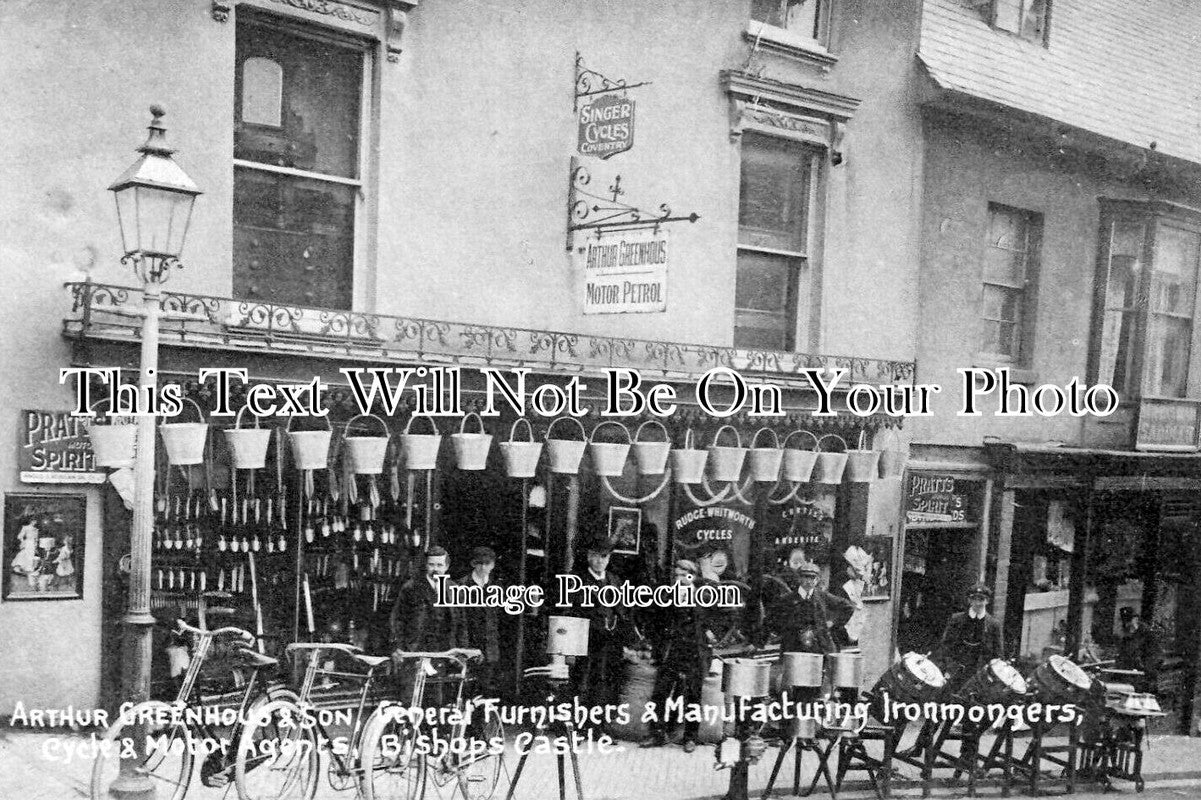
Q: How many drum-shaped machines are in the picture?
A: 3